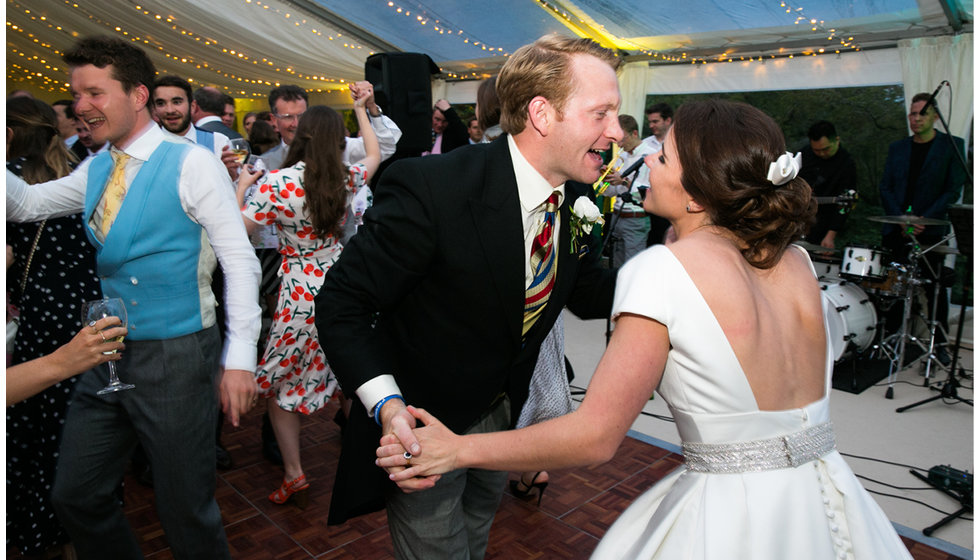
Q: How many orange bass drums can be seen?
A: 0